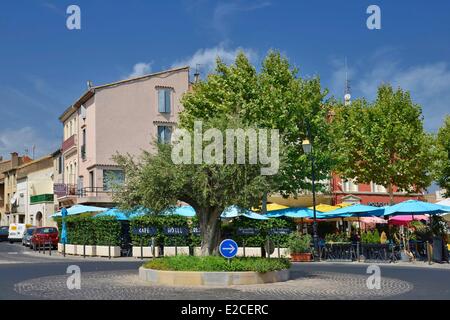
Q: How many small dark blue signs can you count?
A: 5